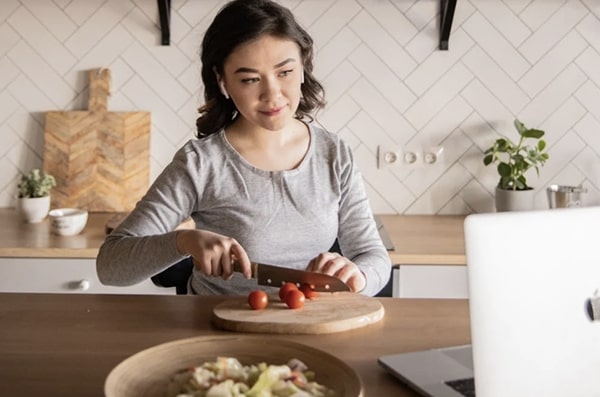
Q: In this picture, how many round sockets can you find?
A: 3